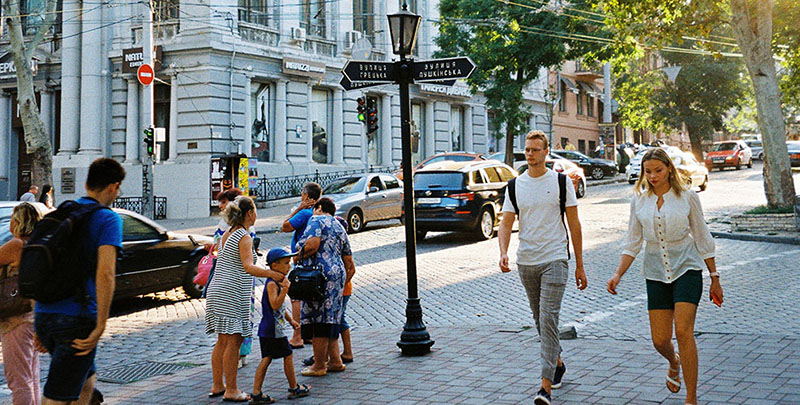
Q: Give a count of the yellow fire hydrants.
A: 0